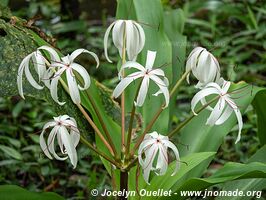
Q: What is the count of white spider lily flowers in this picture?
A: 8